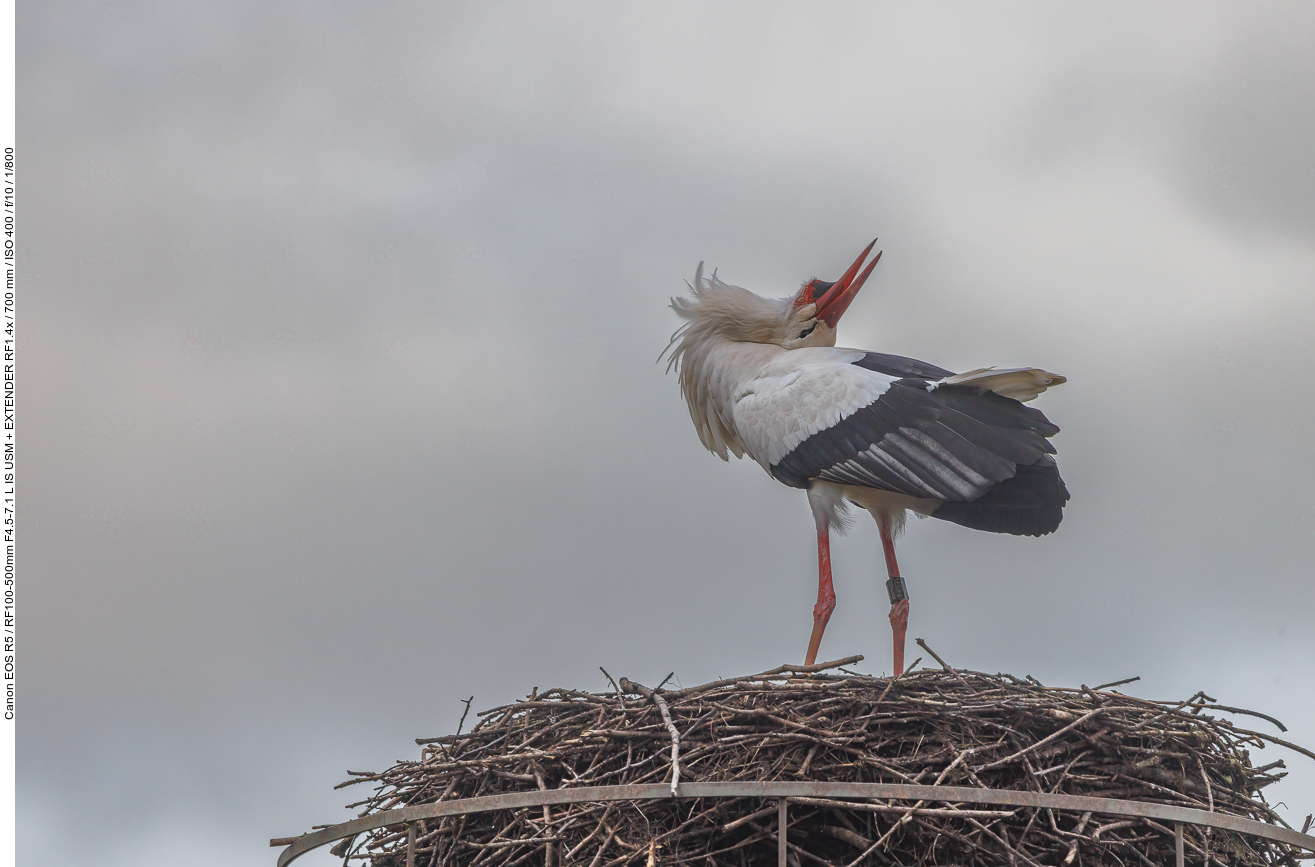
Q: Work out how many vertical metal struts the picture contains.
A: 3